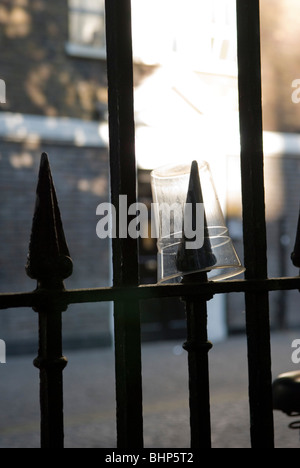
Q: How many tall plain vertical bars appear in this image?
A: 2